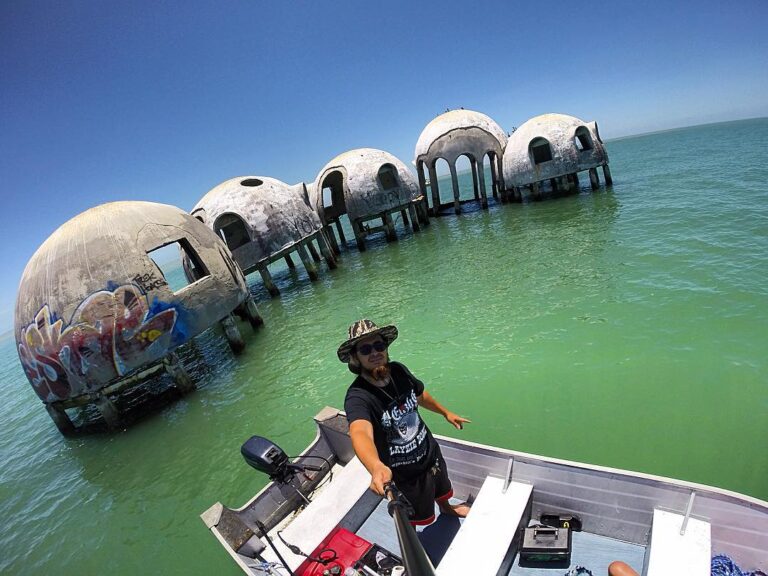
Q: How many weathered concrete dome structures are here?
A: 5